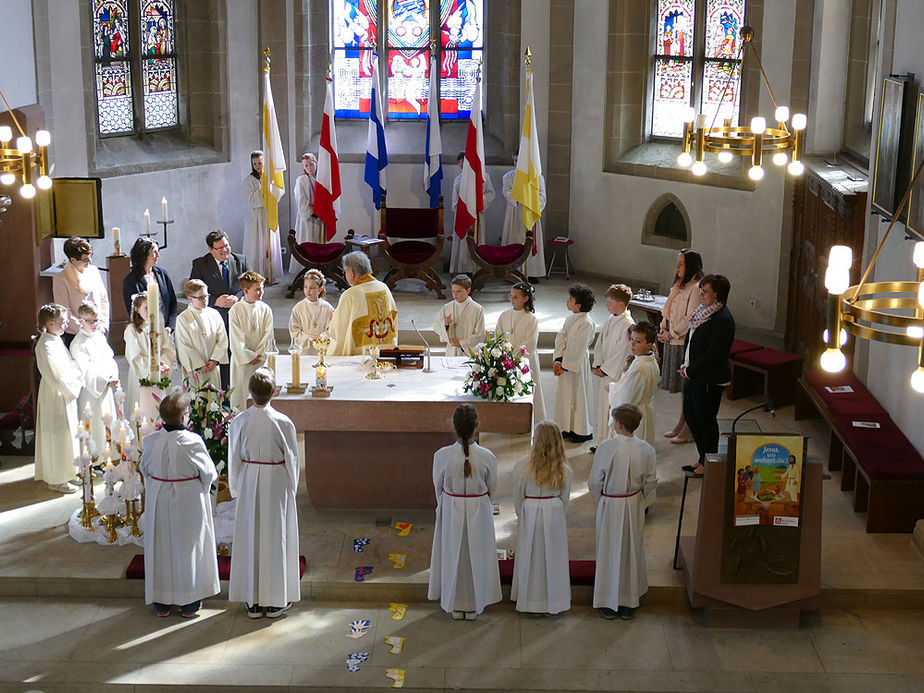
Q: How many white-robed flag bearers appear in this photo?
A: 4